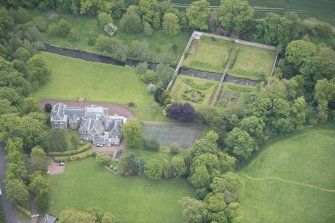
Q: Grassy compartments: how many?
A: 4